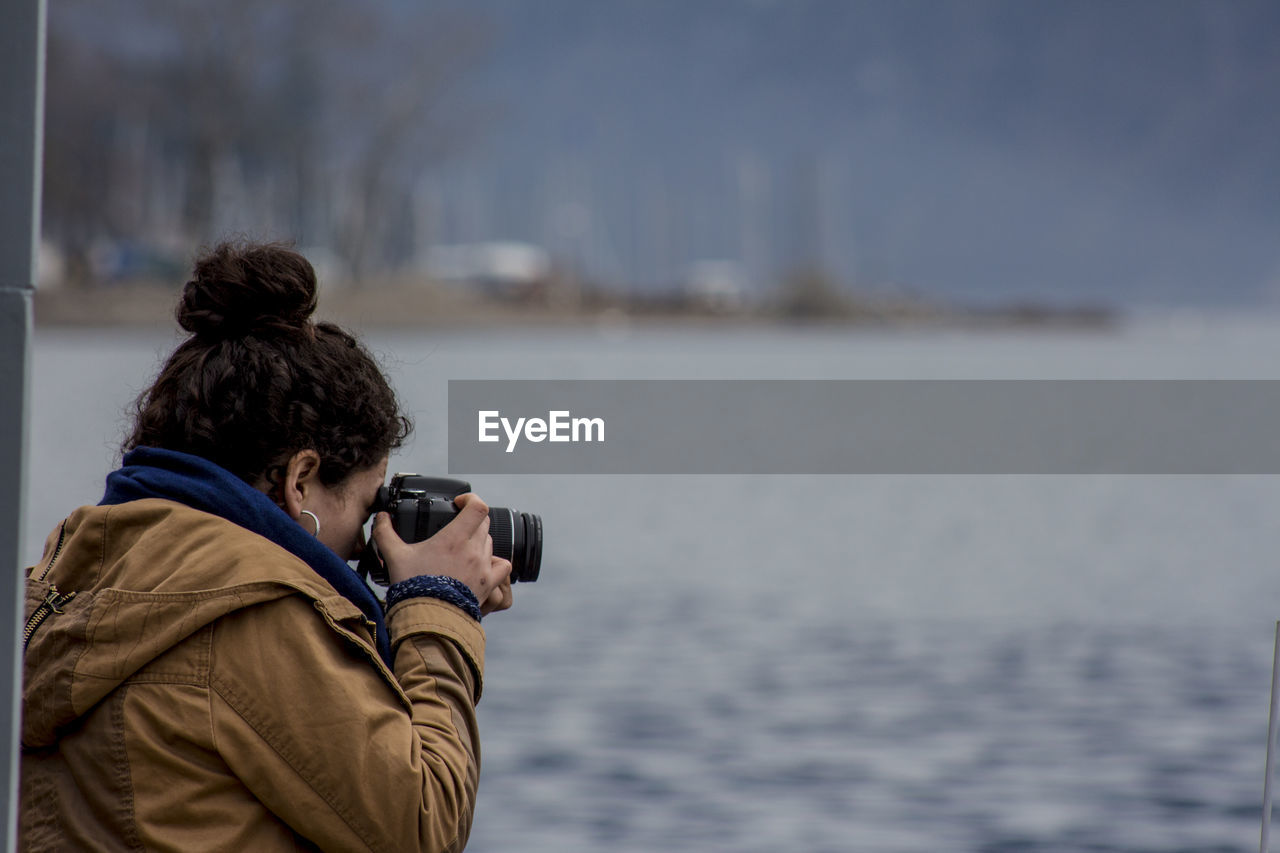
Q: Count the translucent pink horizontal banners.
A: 0